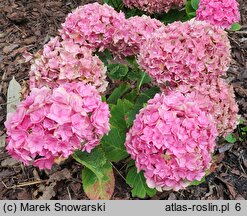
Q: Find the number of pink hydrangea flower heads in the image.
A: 9